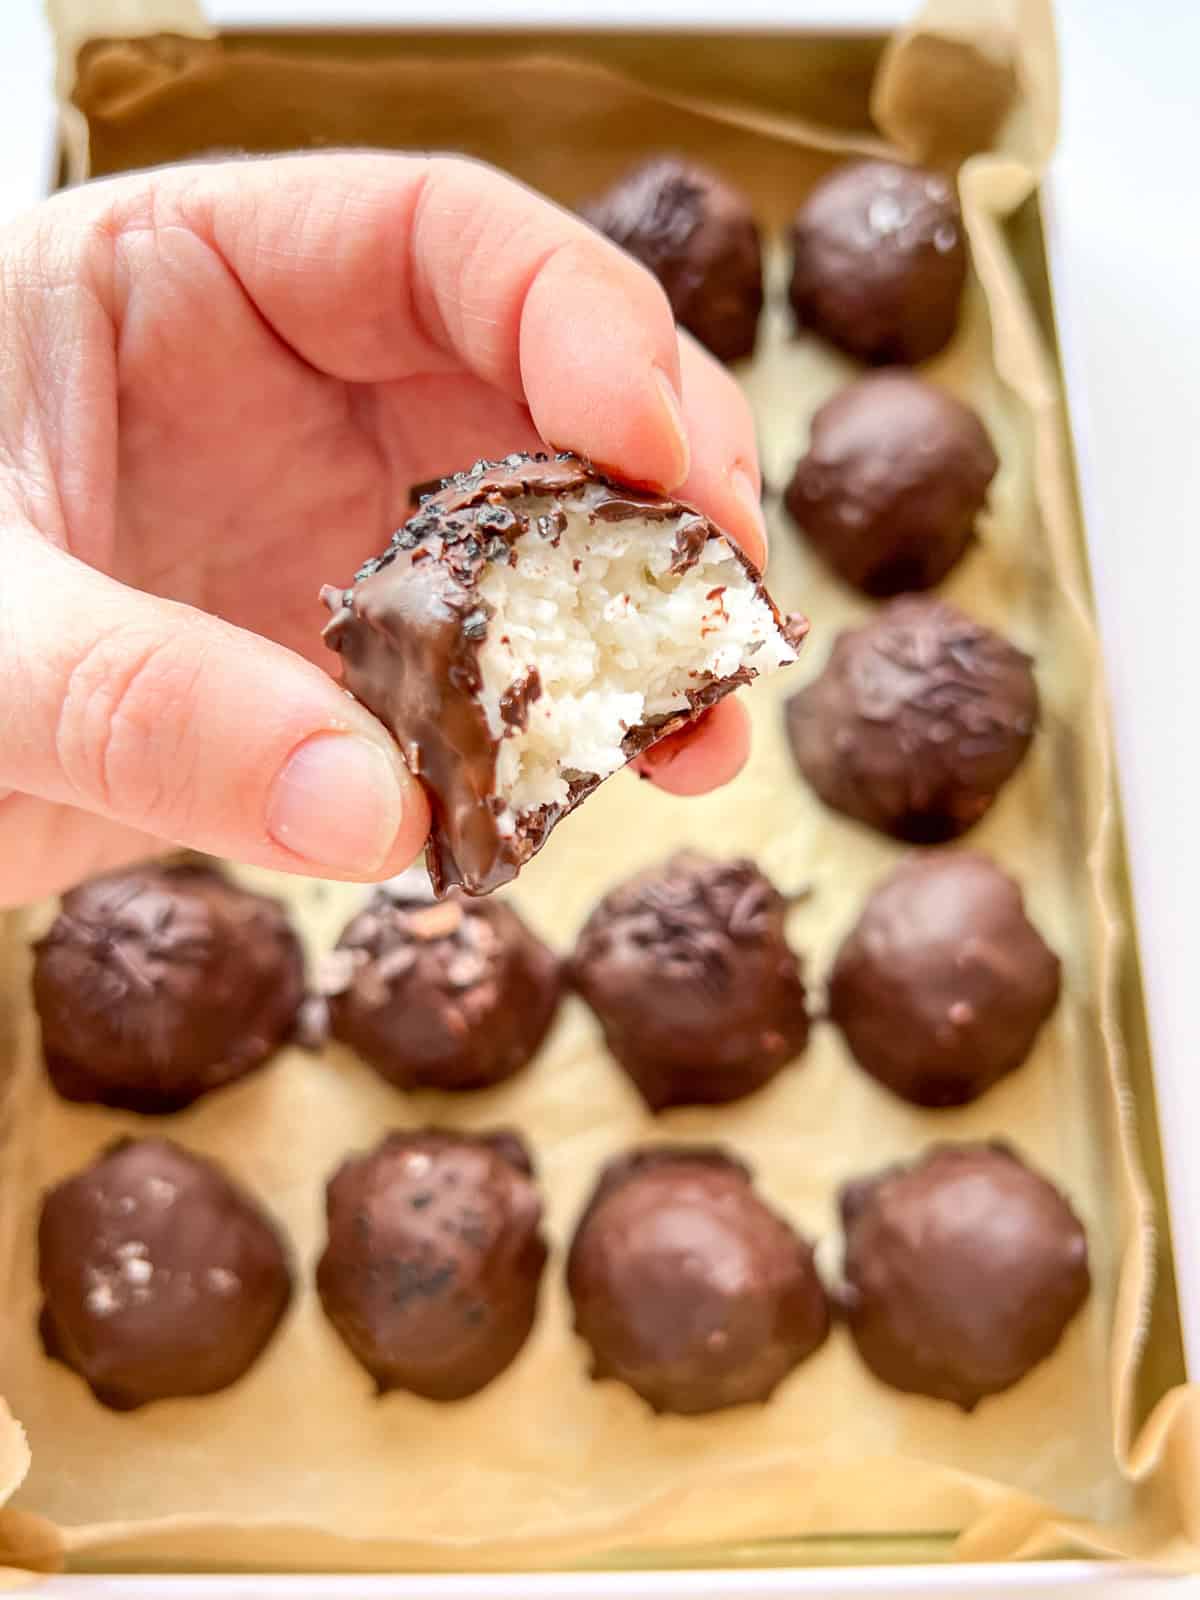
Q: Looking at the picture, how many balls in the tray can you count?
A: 12